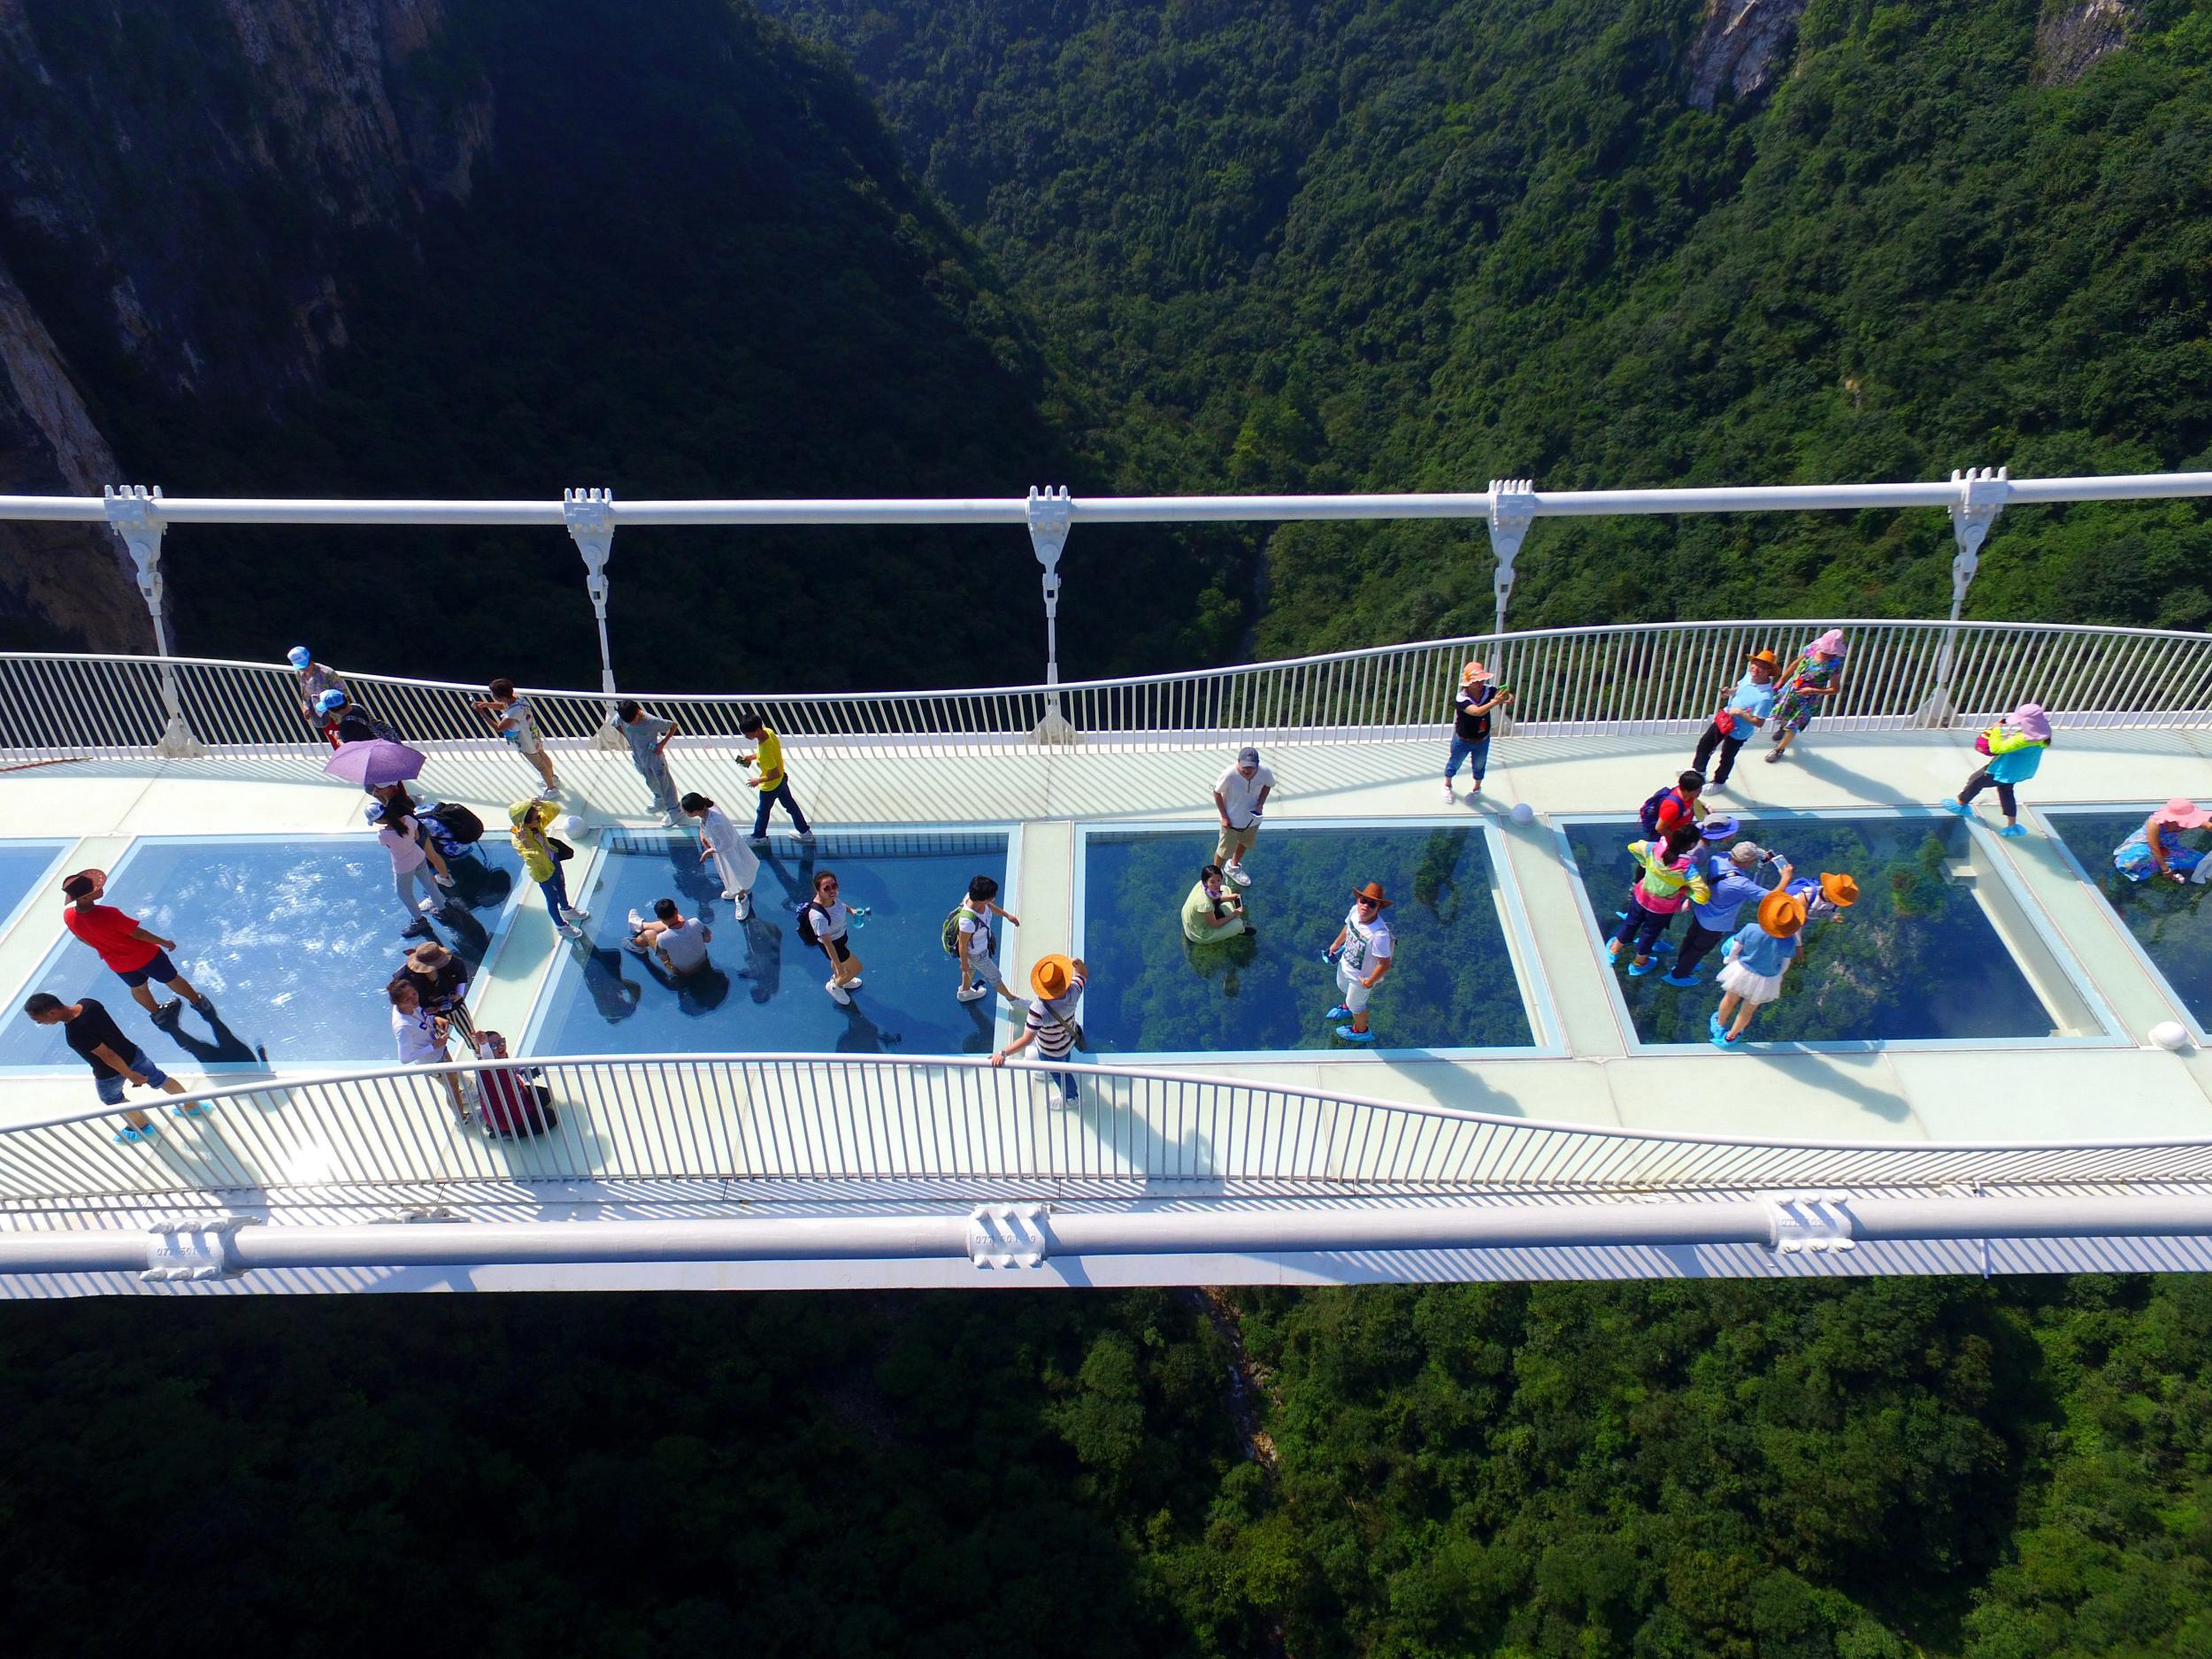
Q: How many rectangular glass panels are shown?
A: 6